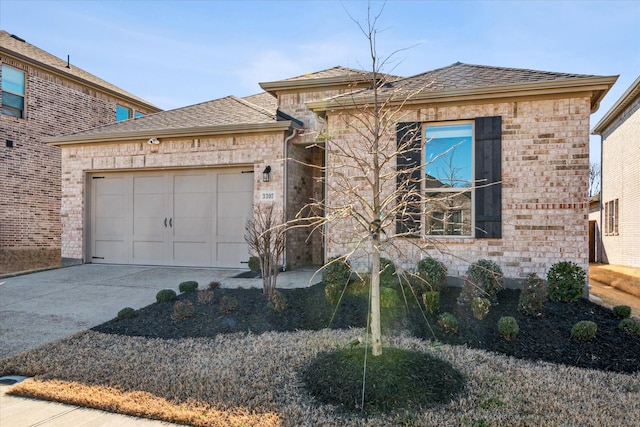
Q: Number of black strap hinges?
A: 4